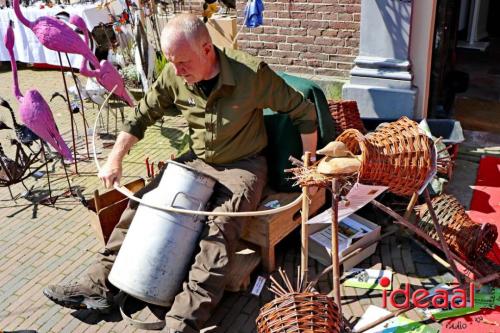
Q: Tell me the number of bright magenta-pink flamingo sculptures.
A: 3